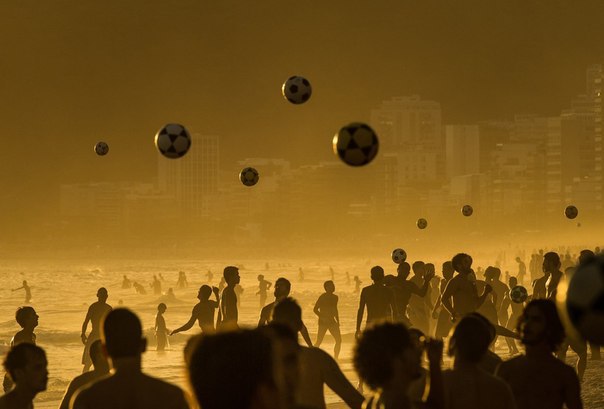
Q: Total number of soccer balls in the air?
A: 11